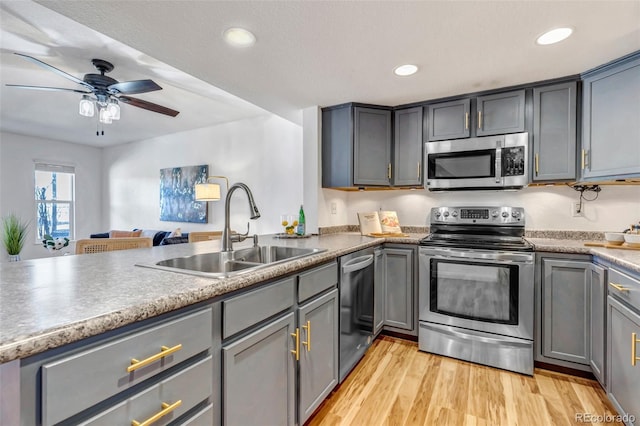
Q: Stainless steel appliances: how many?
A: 3